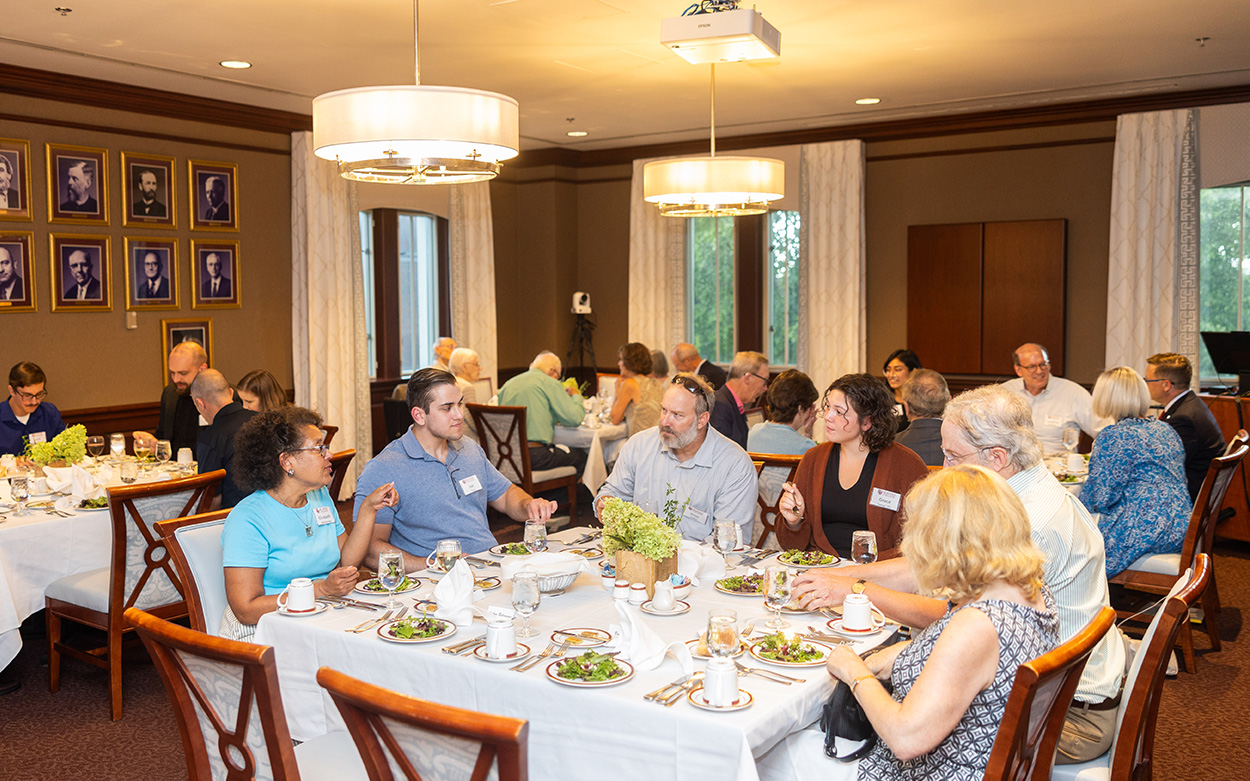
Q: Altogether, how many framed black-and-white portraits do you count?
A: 9